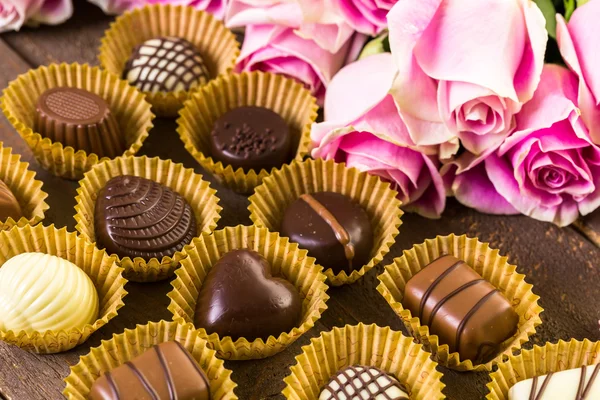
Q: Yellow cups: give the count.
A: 12